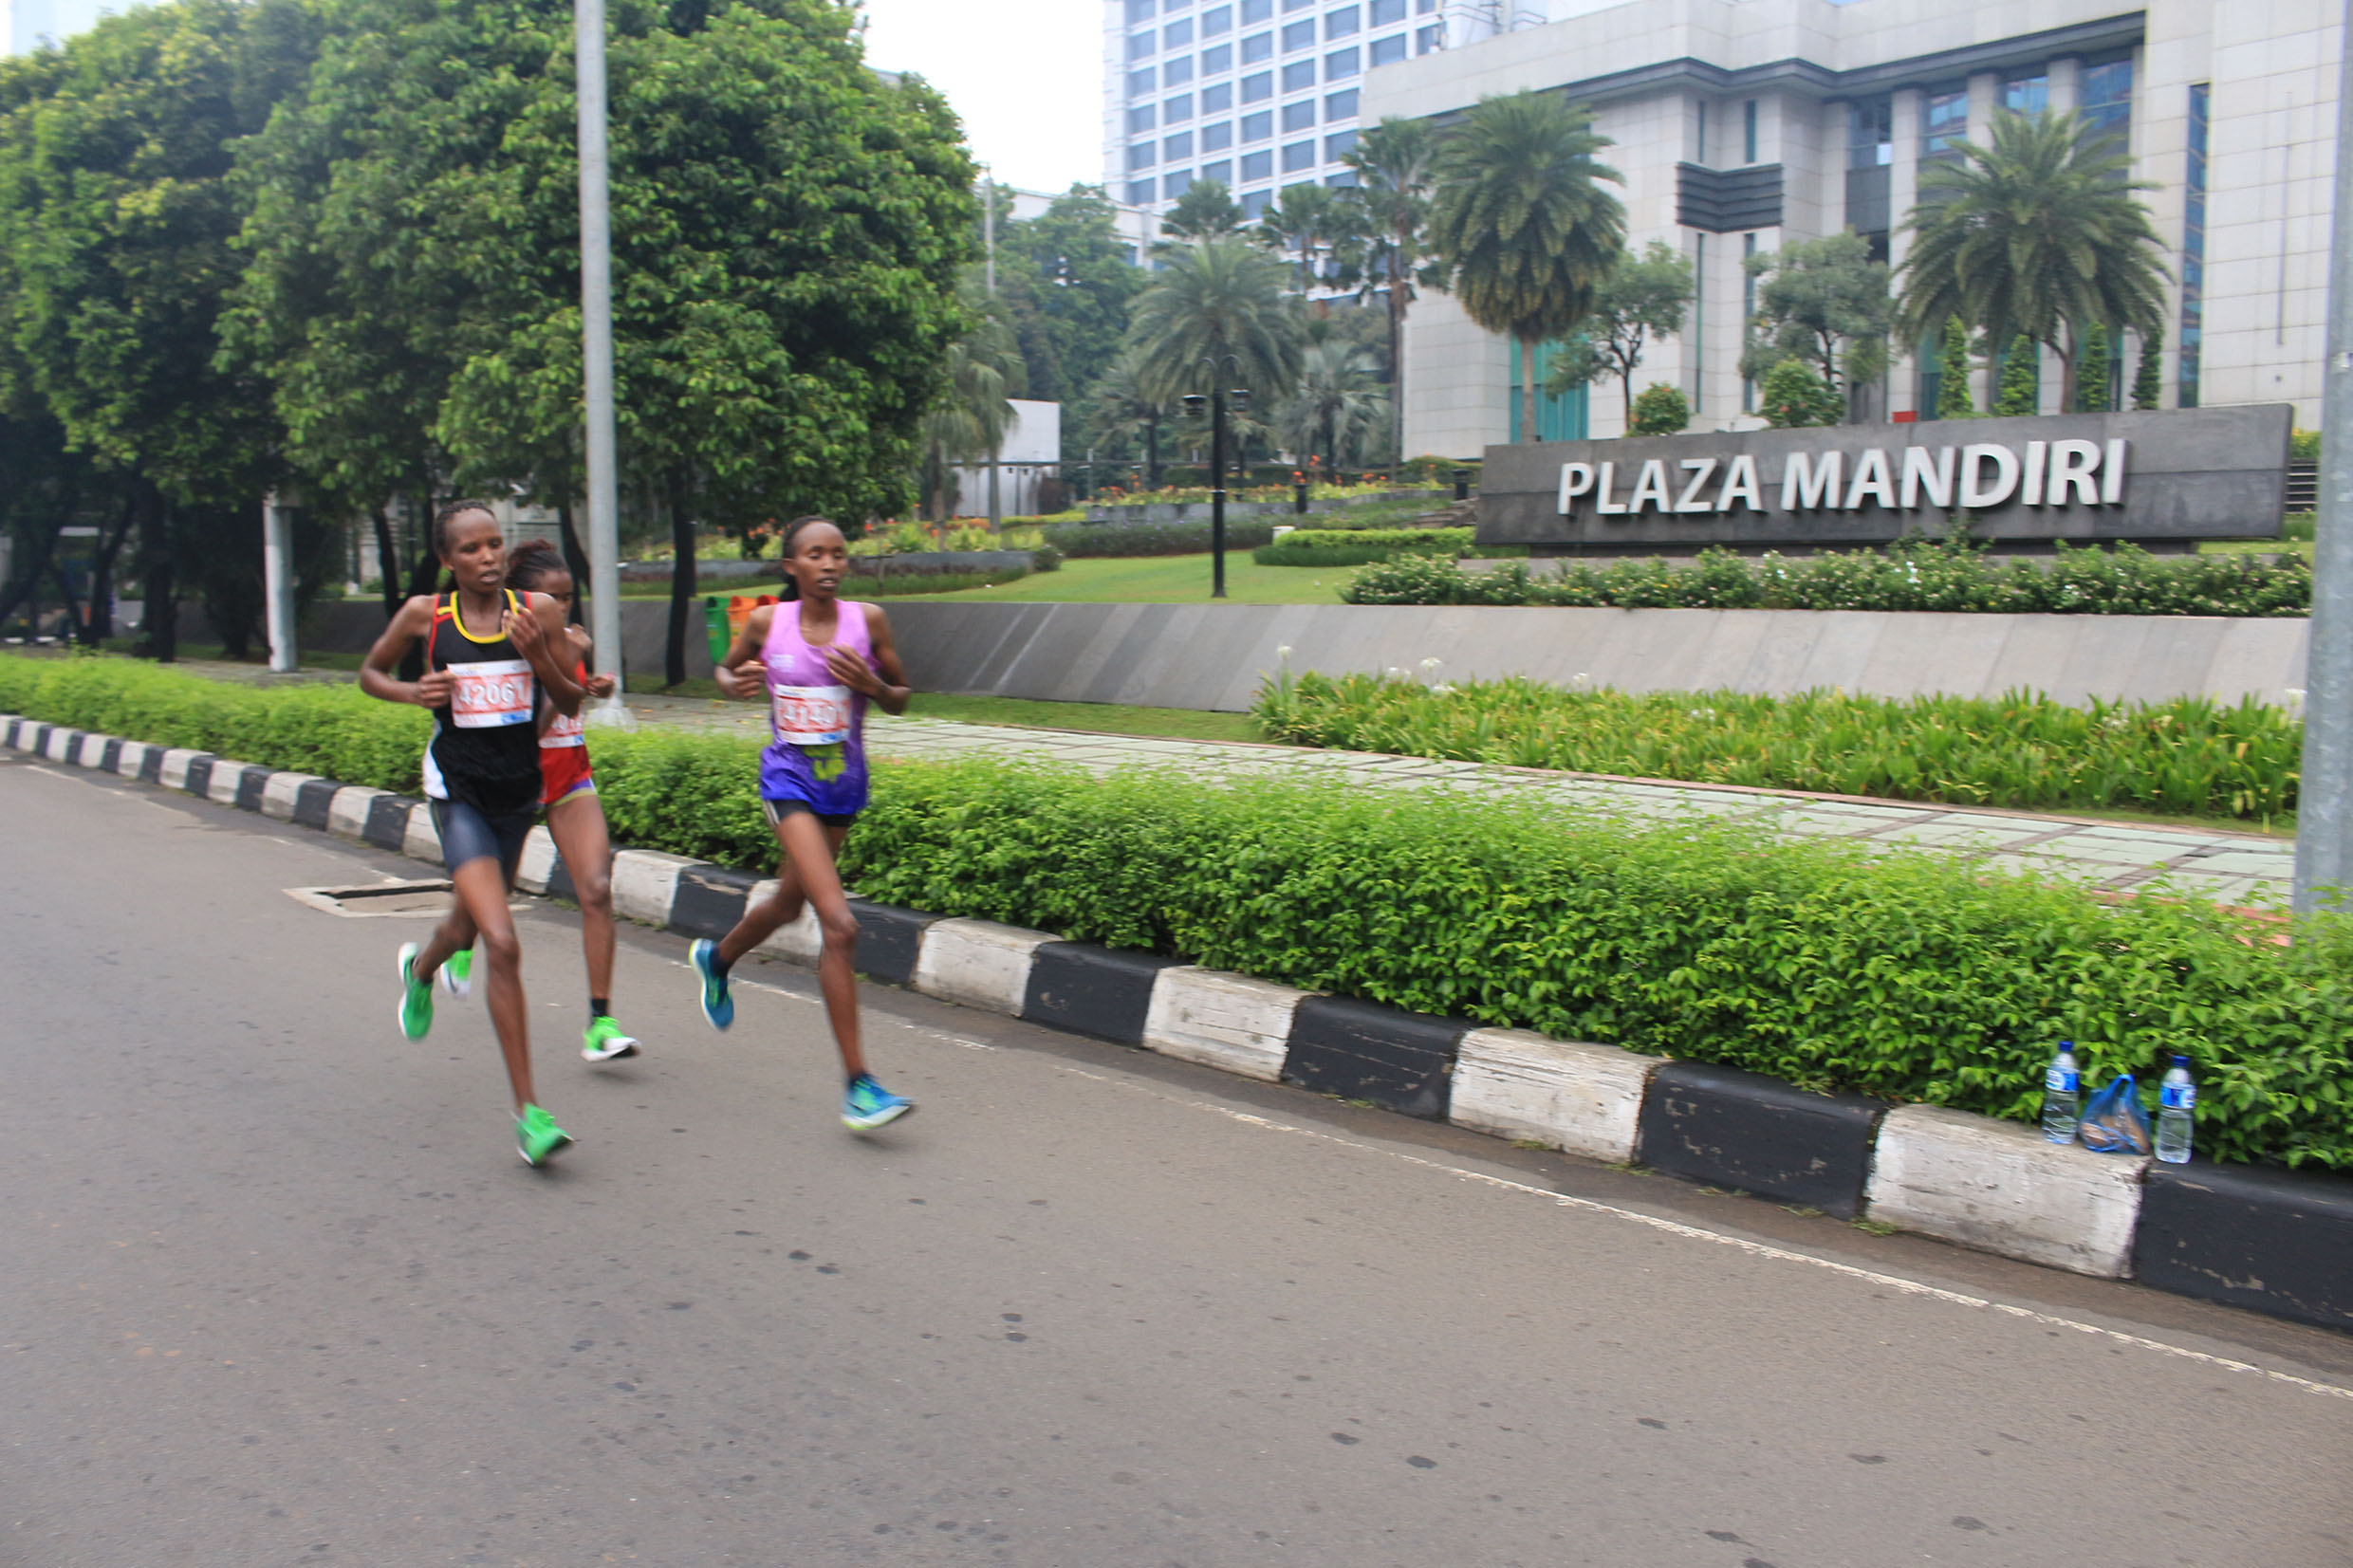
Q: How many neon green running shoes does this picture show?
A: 4